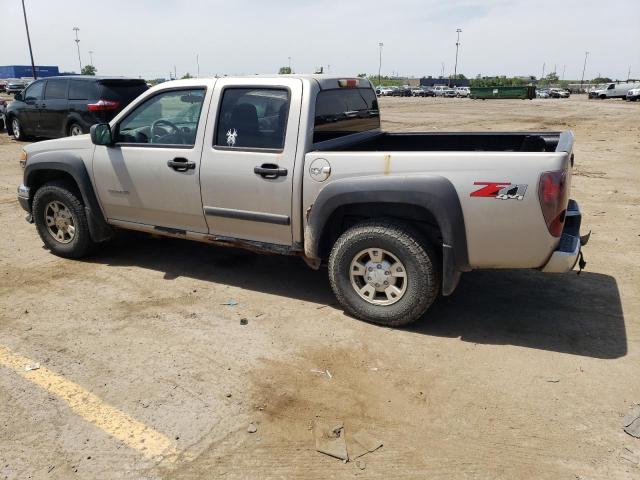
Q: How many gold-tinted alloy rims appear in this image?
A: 2